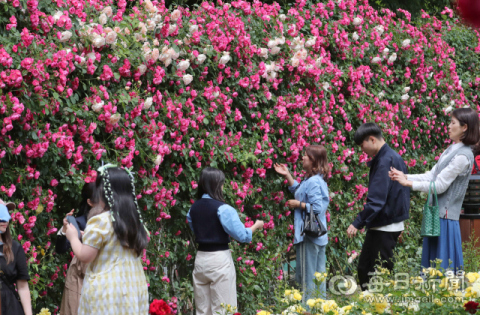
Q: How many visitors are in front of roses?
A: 7